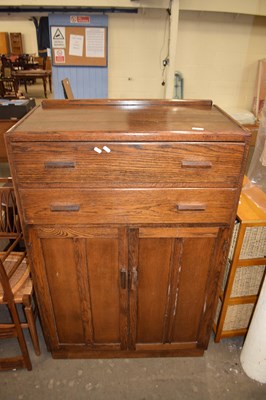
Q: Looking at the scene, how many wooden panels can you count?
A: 4